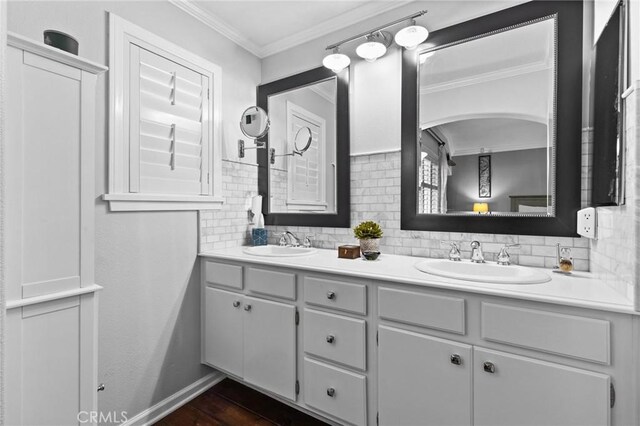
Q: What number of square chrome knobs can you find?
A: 7